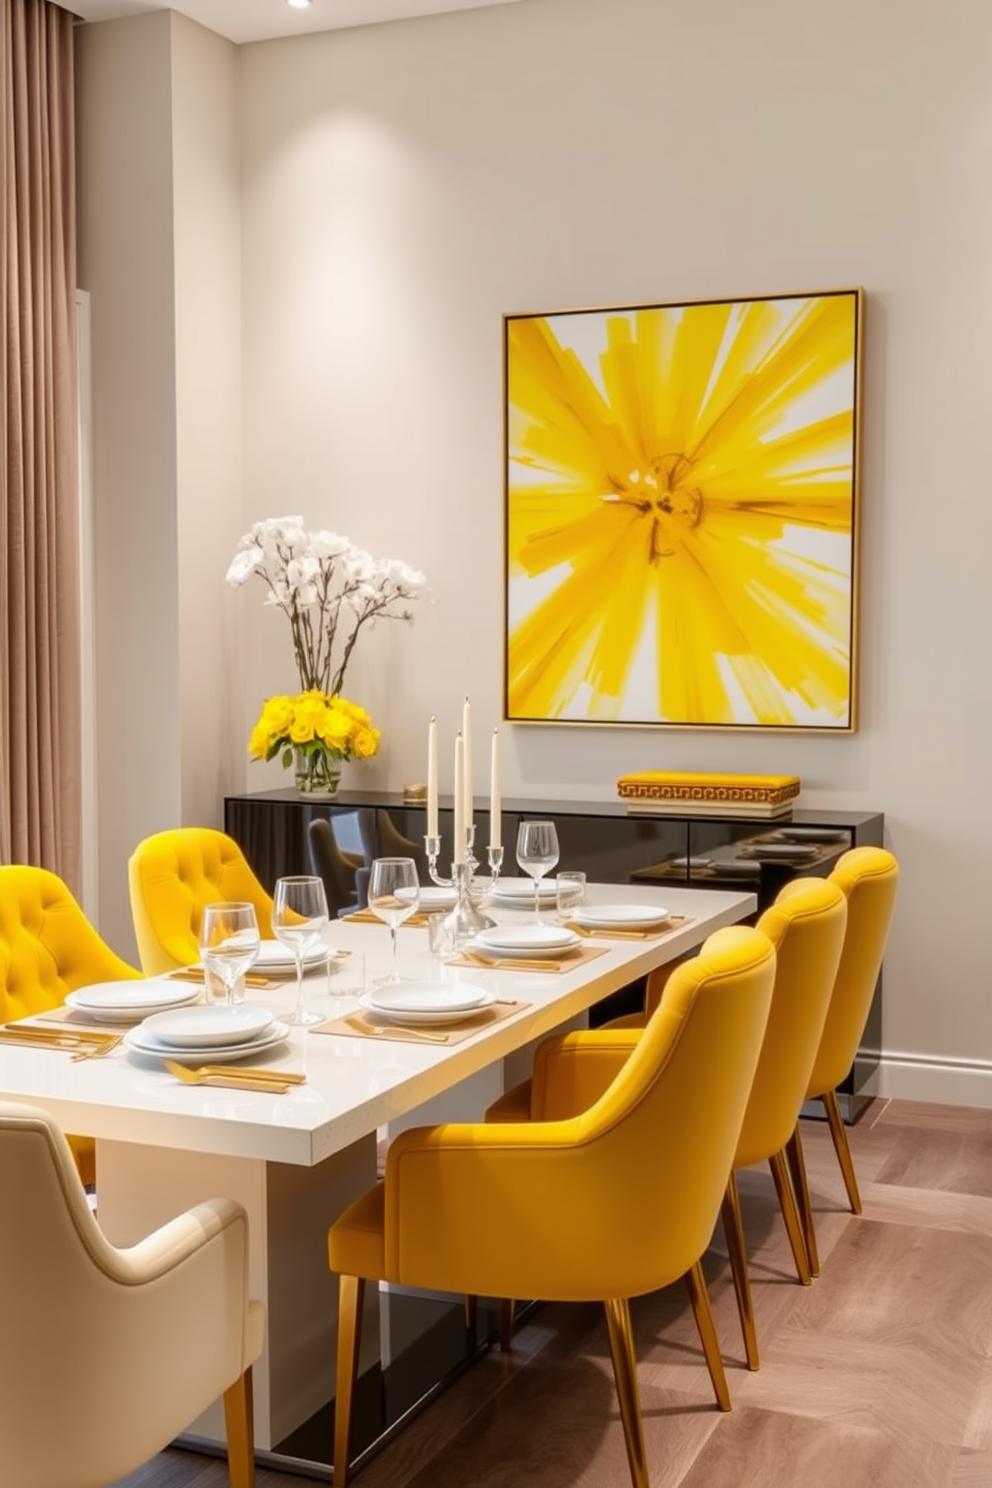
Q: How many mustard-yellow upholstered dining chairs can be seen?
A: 5